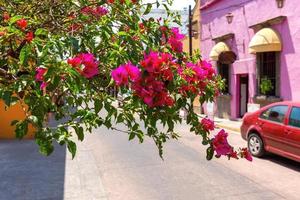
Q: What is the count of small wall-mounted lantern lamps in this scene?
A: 2